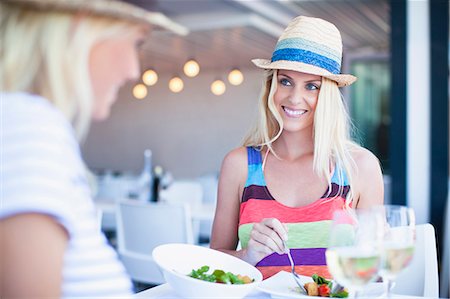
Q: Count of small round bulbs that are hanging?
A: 6